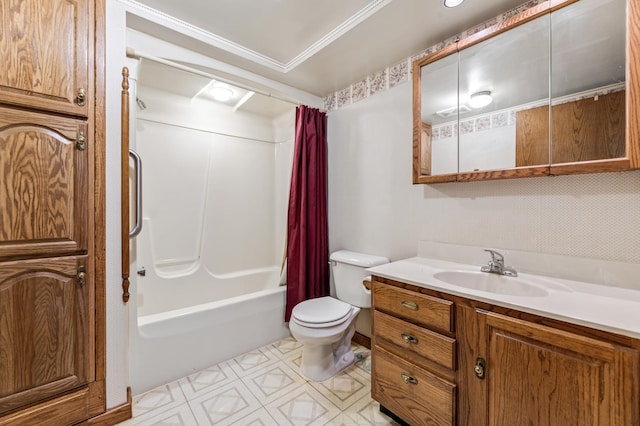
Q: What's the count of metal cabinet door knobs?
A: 4